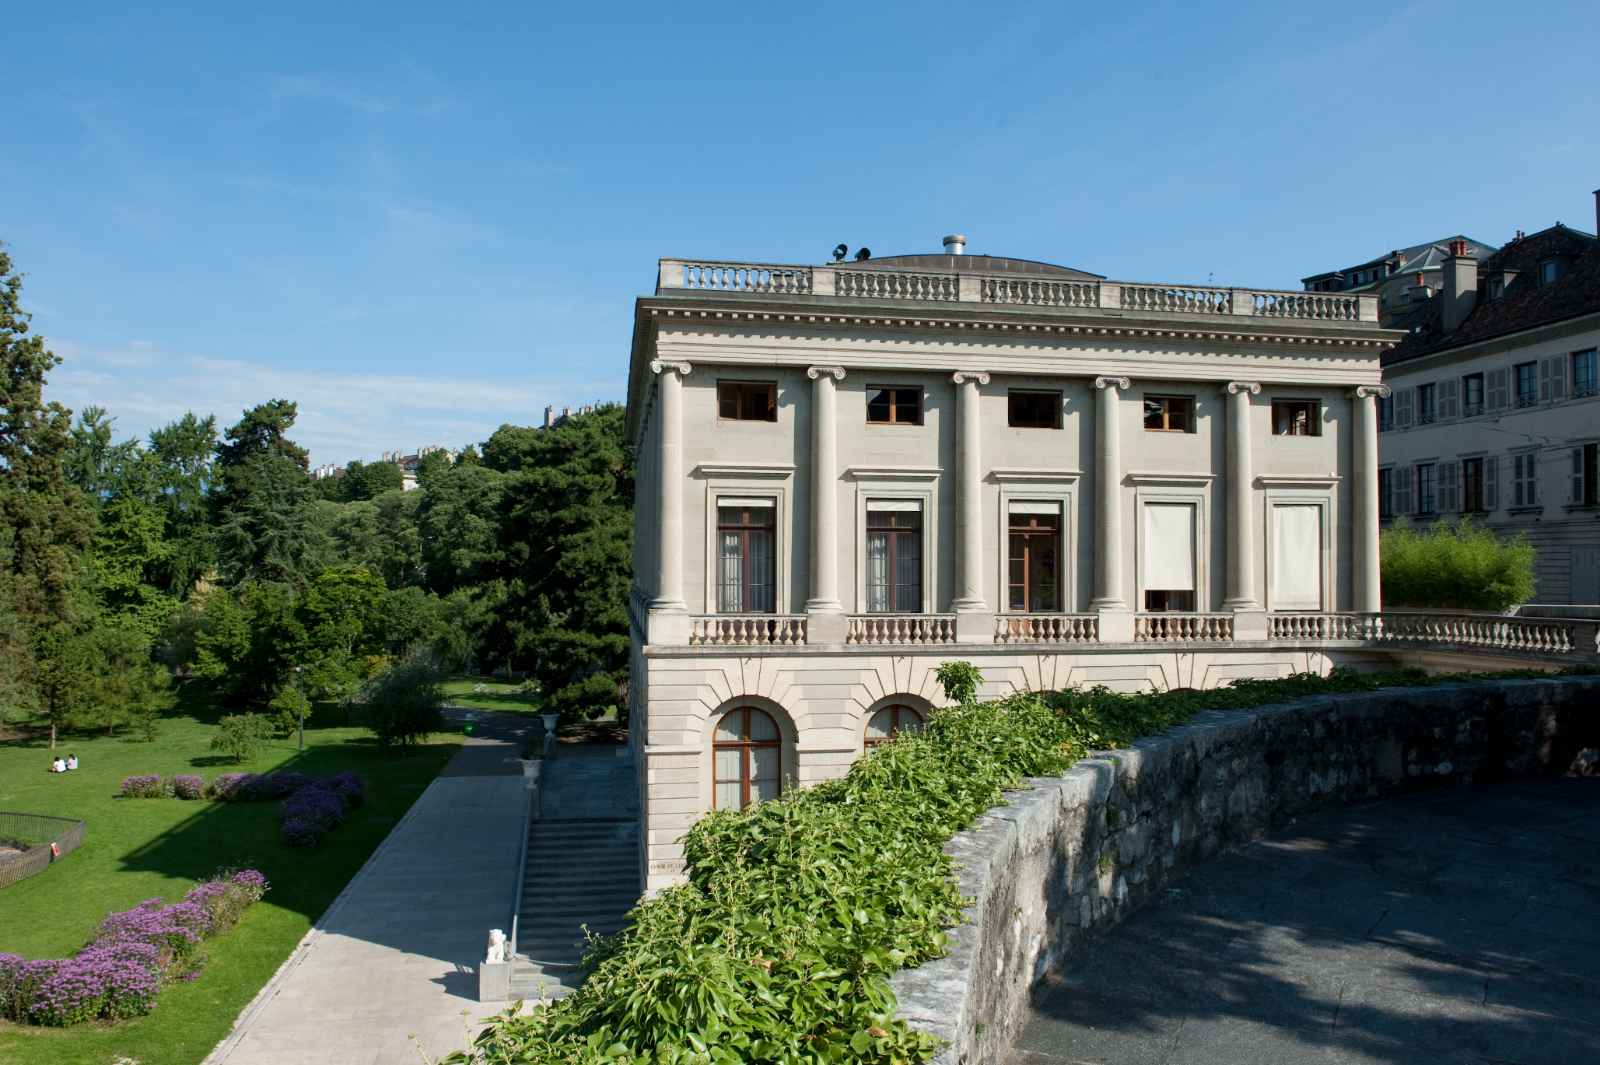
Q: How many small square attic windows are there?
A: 5